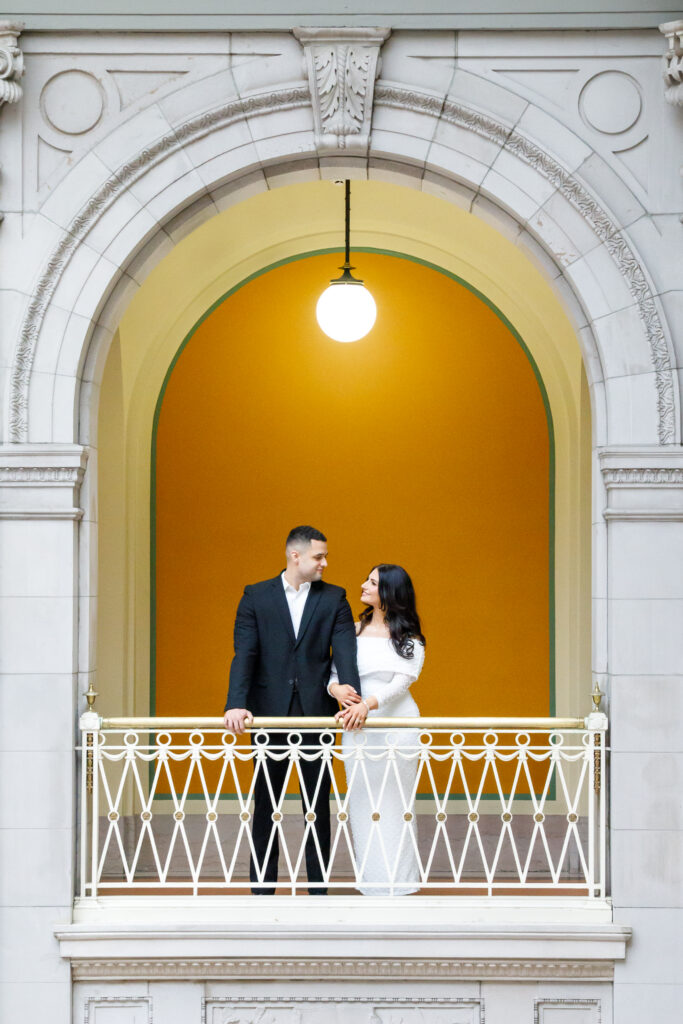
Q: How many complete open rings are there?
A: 14